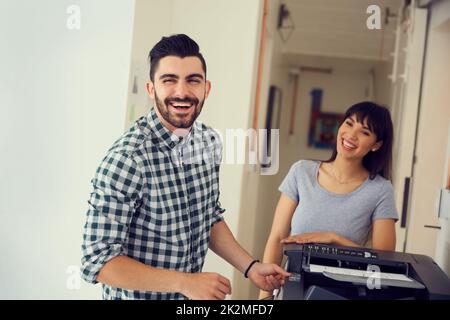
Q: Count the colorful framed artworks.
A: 1